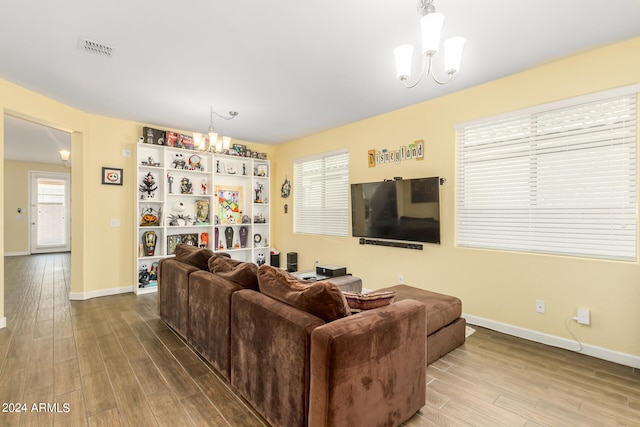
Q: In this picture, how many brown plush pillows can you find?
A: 3